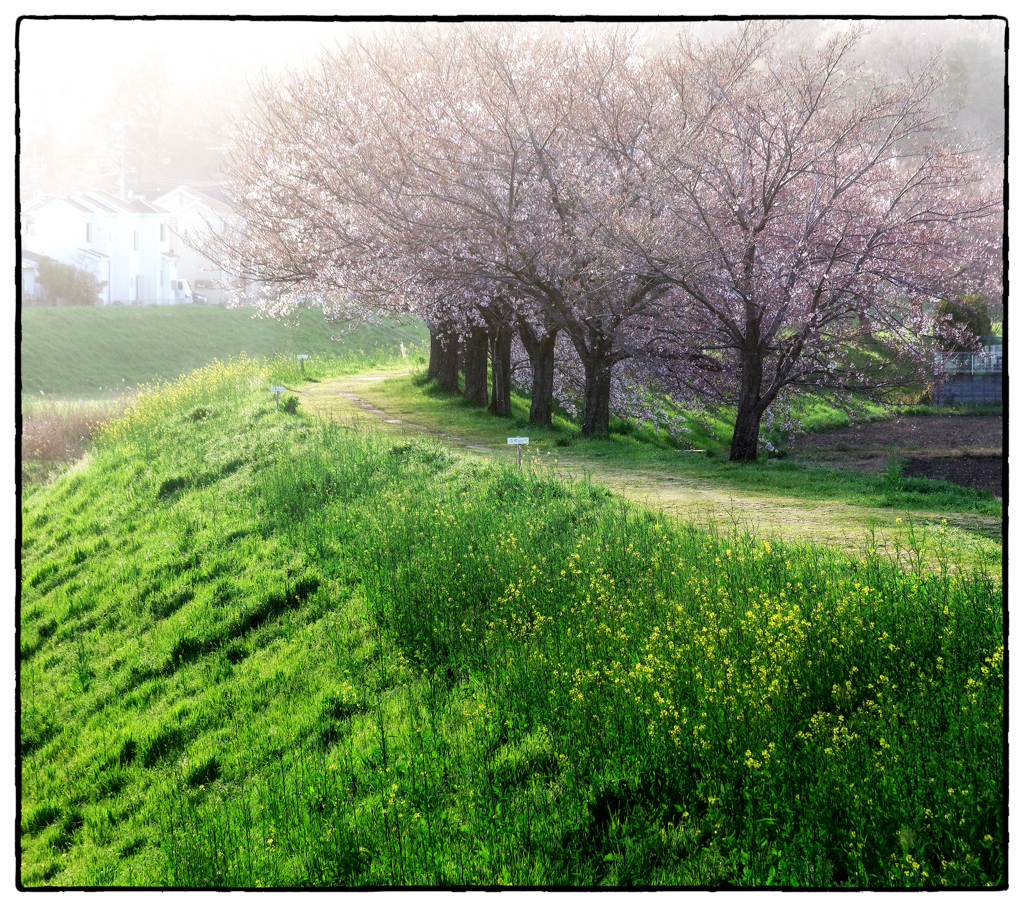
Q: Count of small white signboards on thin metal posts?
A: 3